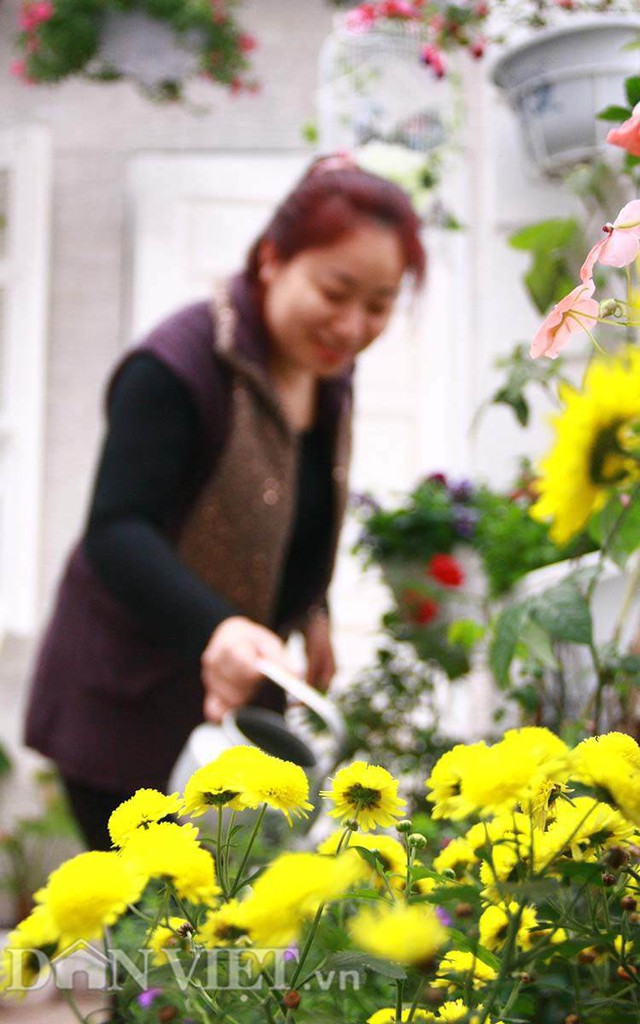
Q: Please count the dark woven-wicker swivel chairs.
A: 0